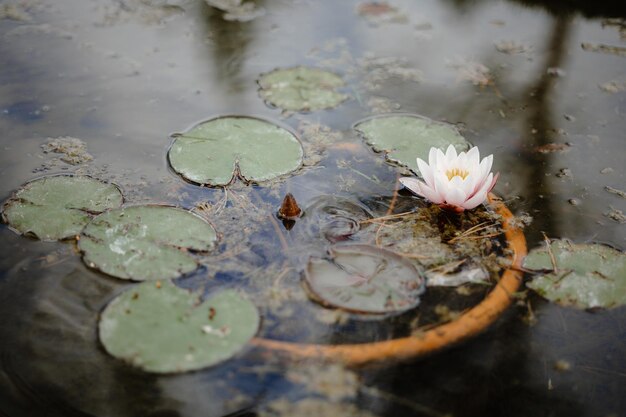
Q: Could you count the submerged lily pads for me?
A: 1